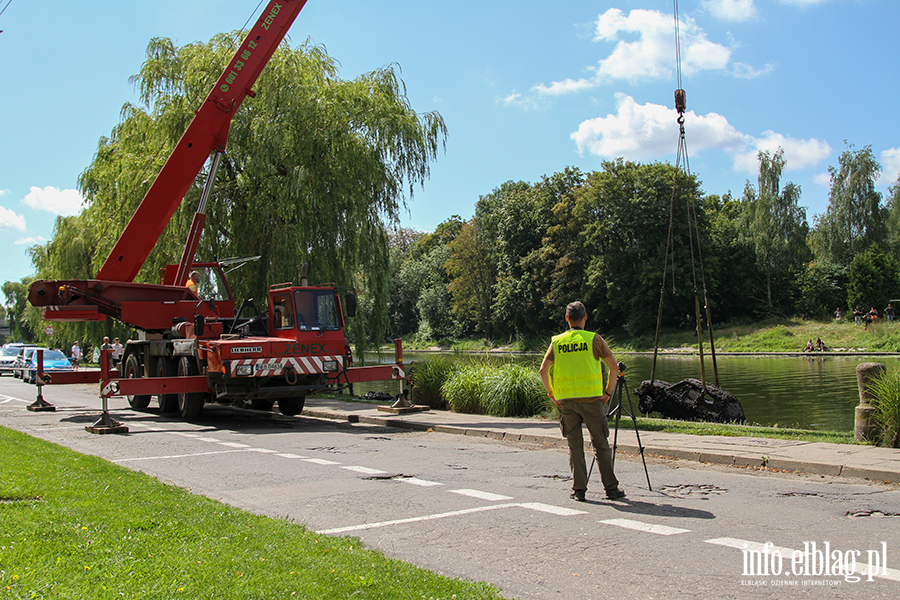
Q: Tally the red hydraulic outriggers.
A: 3